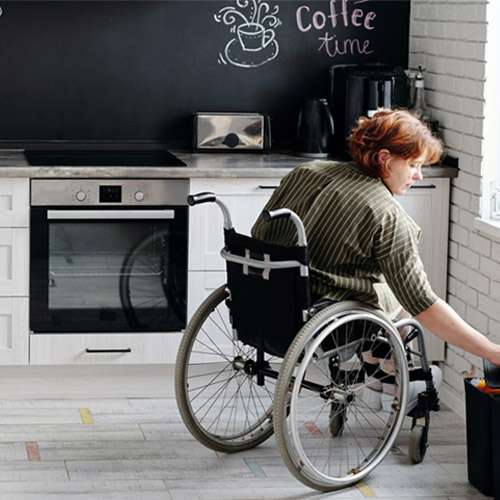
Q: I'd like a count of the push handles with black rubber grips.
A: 2